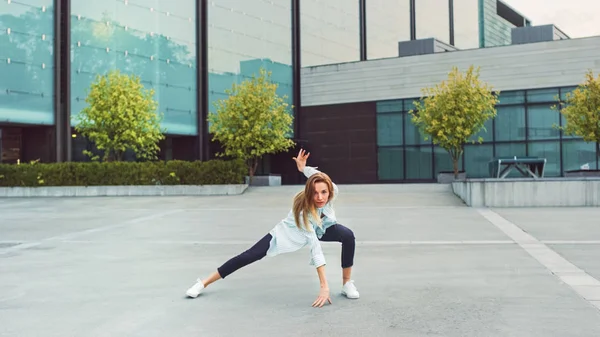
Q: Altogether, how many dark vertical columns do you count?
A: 6